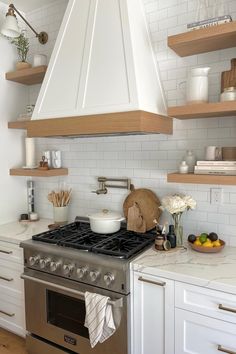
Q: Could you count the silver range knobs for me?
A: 7